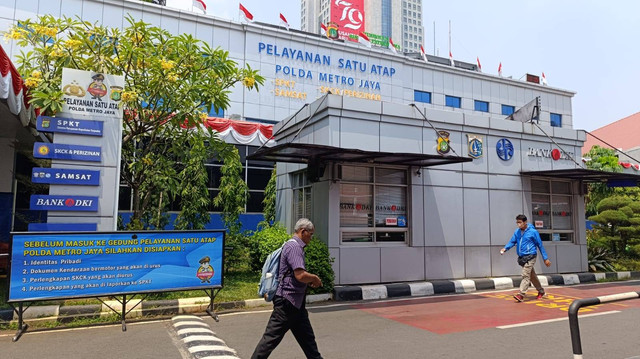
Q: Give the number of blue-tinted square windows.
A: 5